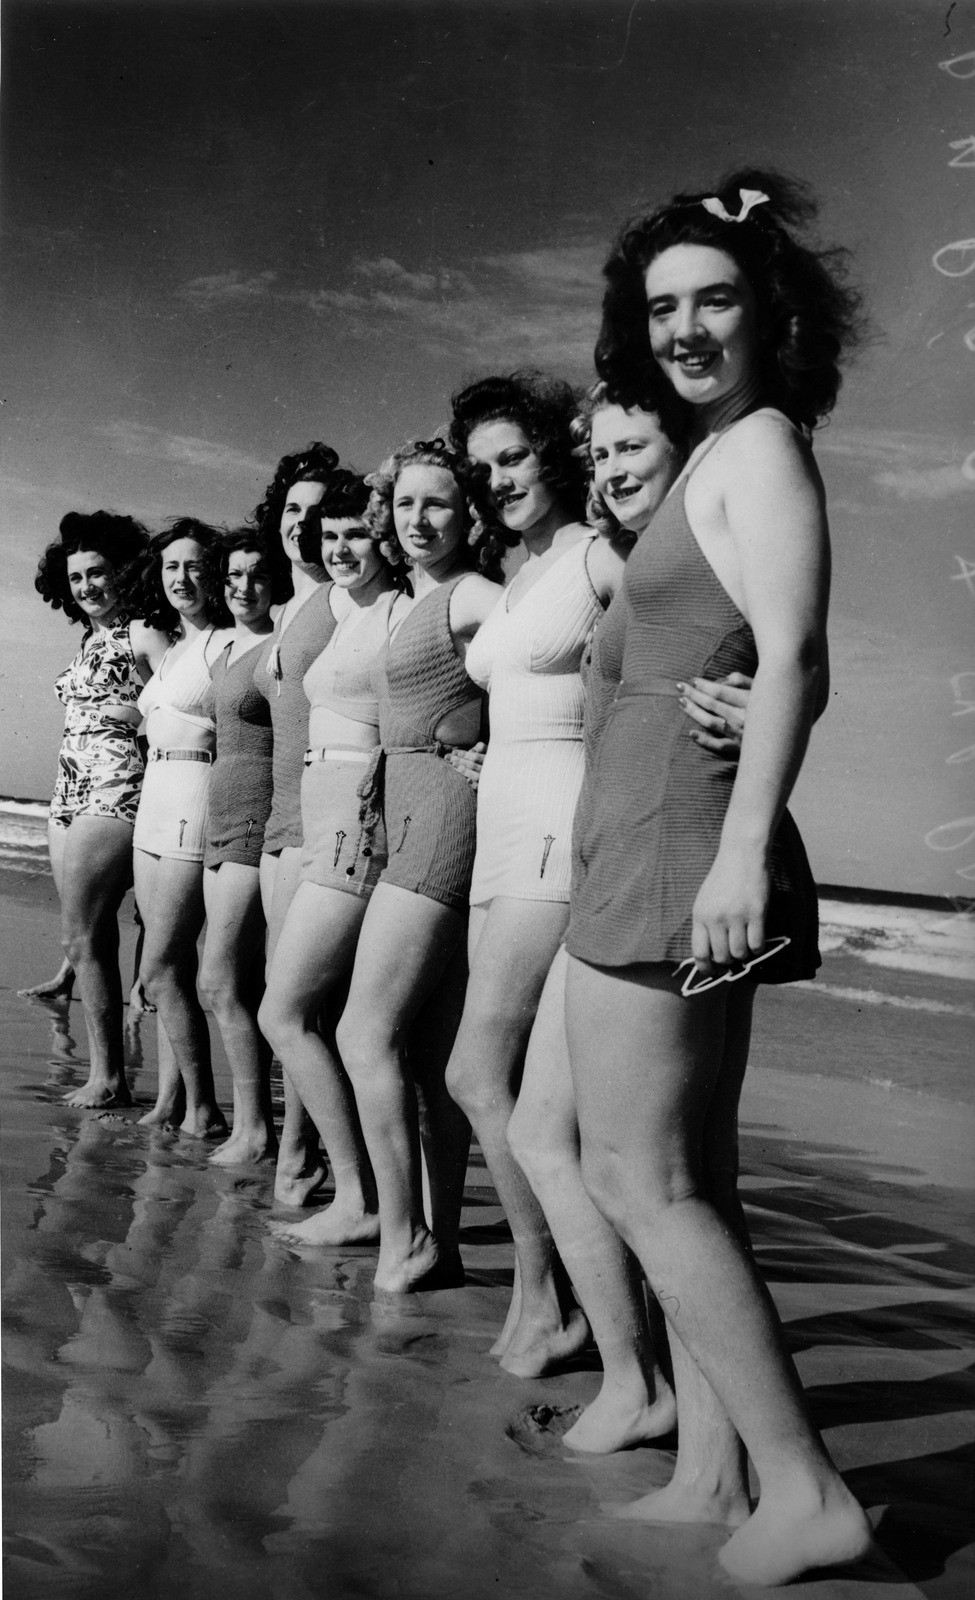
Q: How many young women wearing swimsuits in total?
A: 9